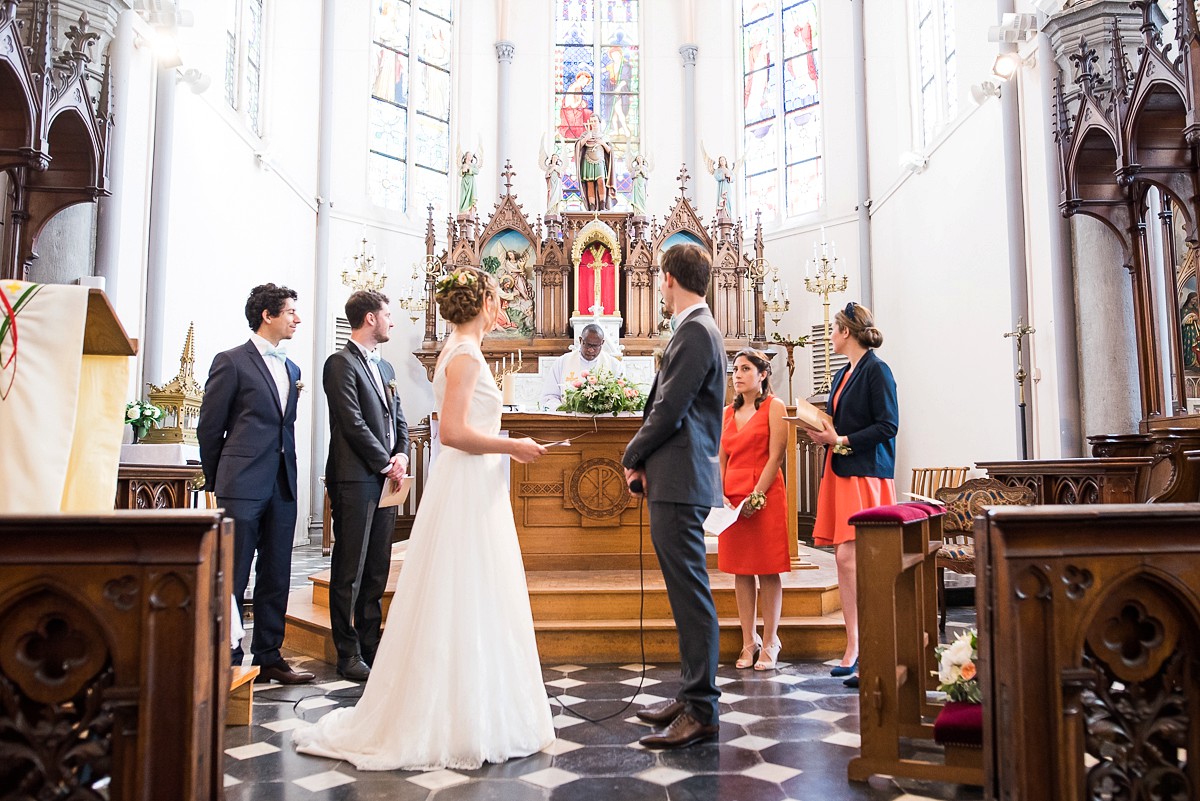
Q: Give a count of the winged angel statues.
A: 4